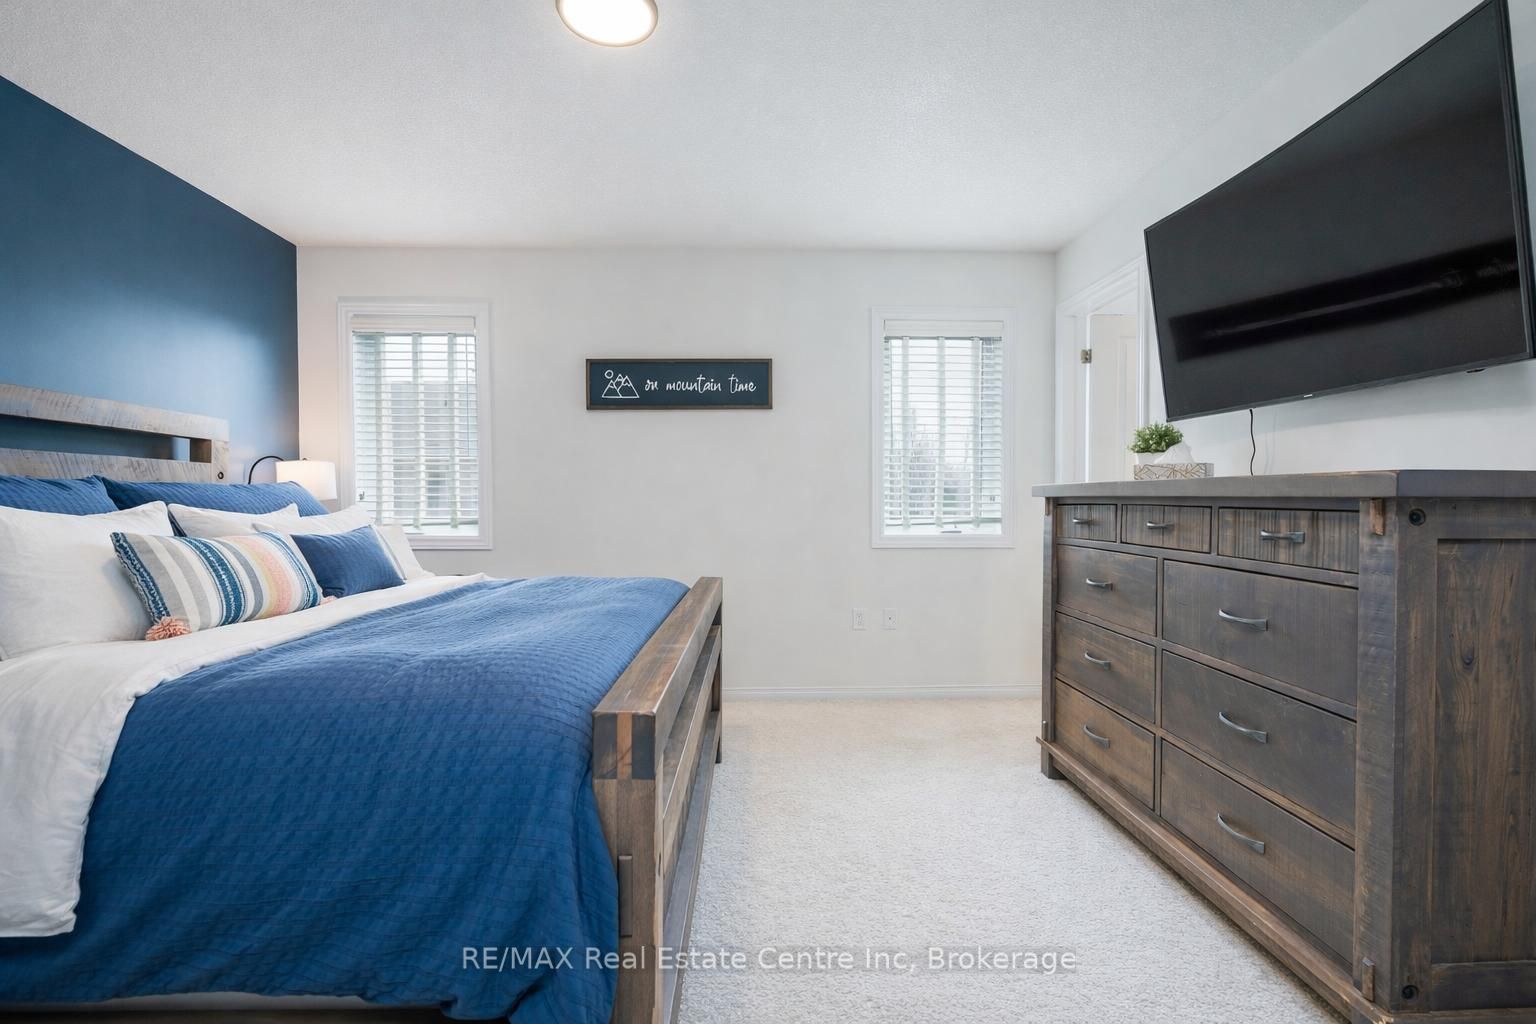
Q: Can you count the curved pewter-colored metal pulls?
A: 9